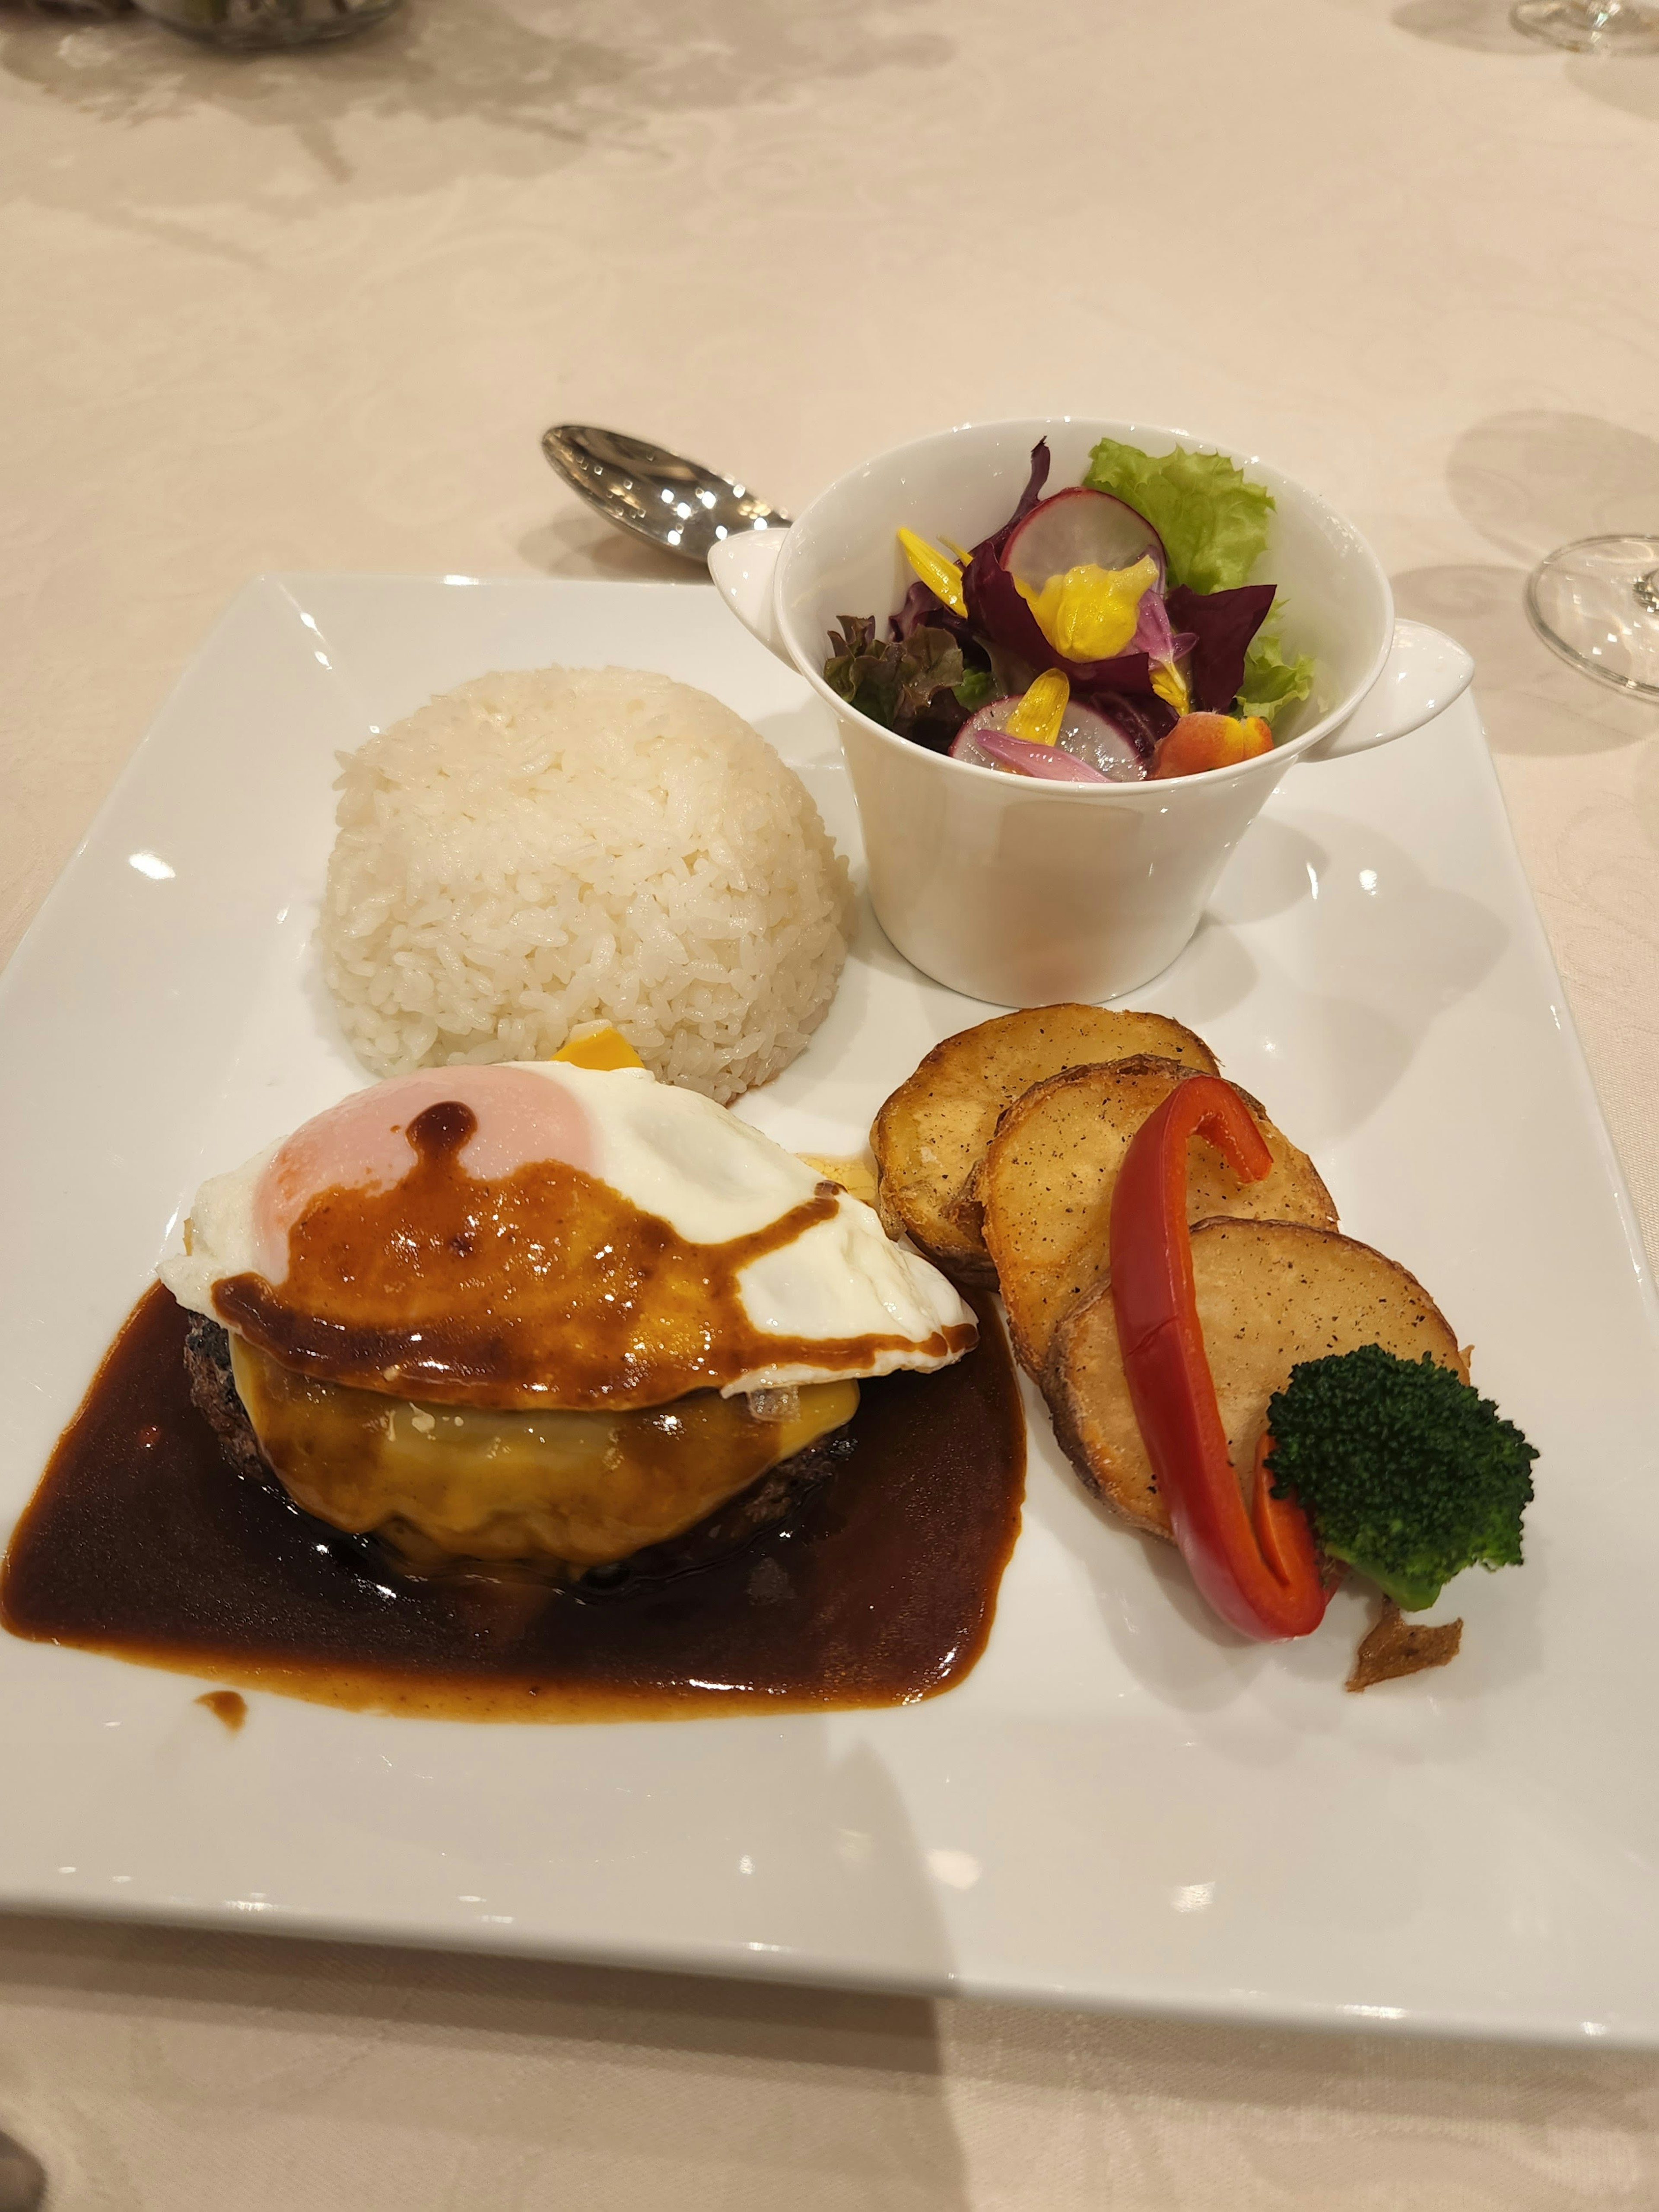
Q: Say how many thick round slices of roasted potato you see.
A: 3